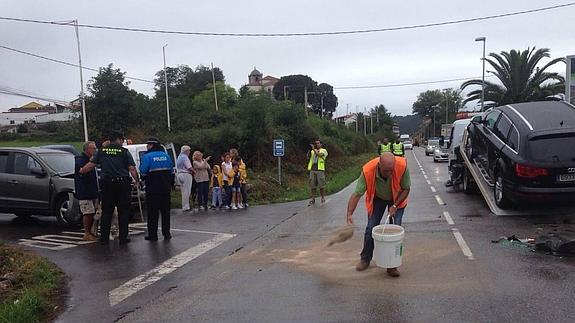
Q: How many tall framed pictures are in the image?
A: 0